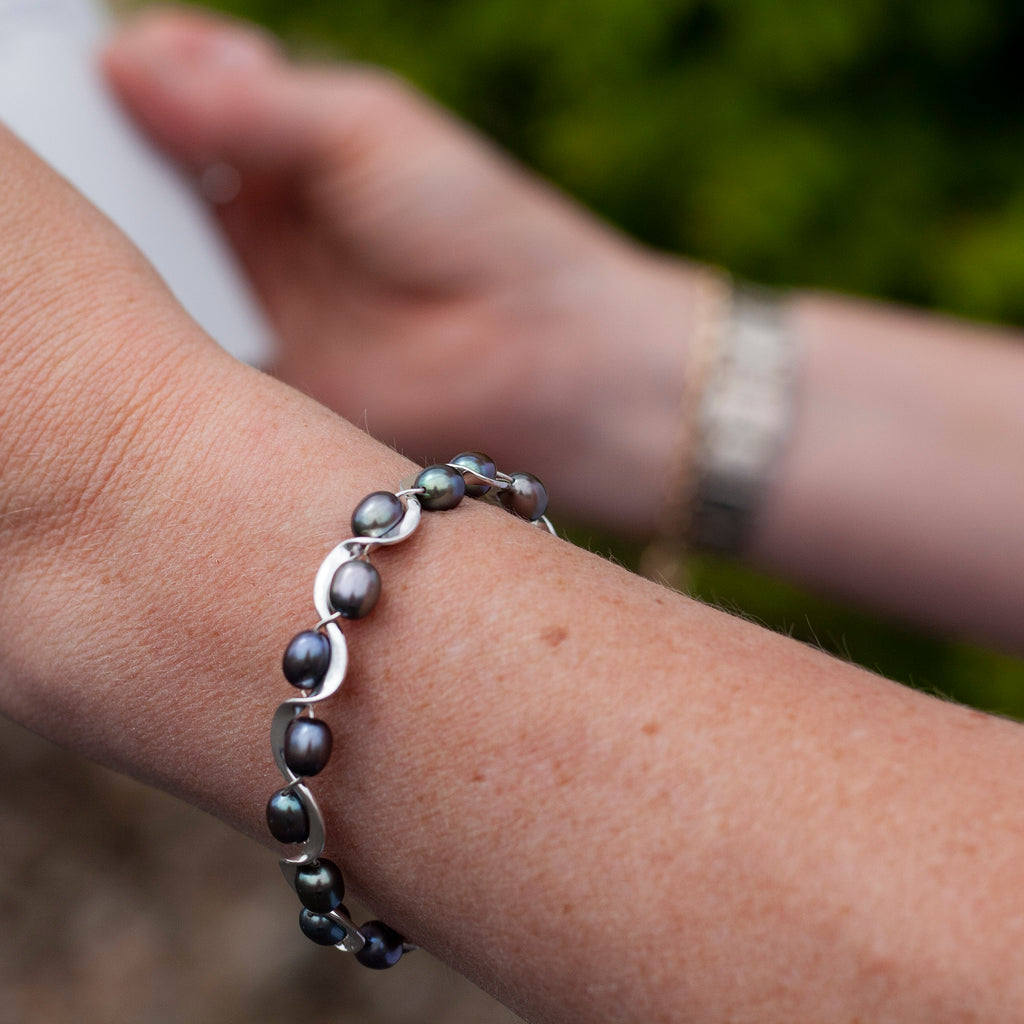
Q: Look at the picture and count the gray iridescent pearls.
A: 11